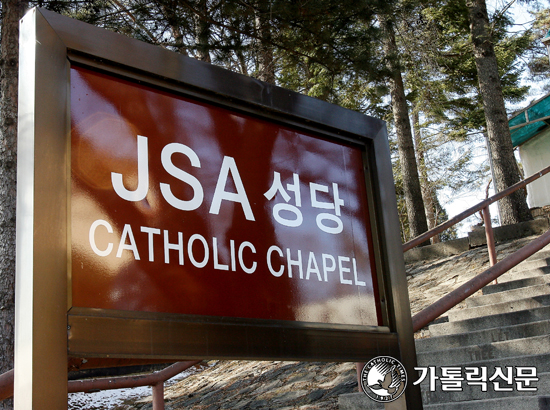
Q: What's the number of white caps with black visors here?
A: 0